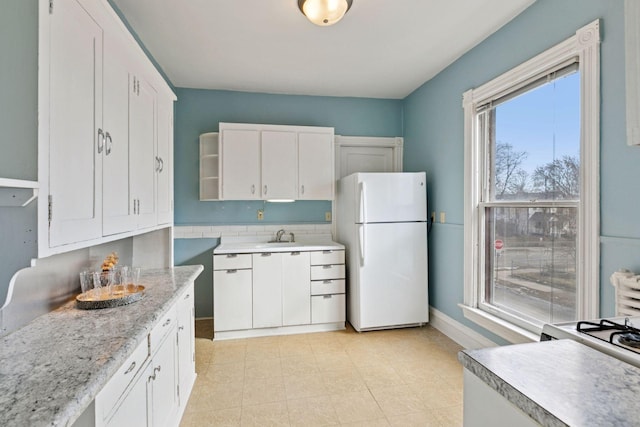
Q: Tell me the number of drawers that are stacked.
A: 4